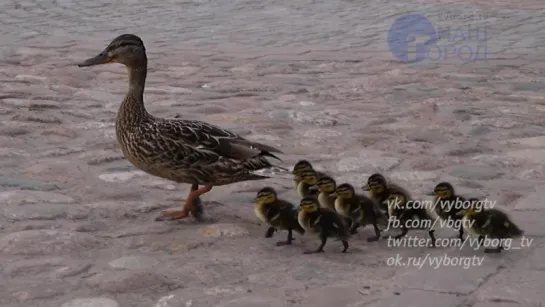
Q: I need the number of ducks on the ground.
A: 11